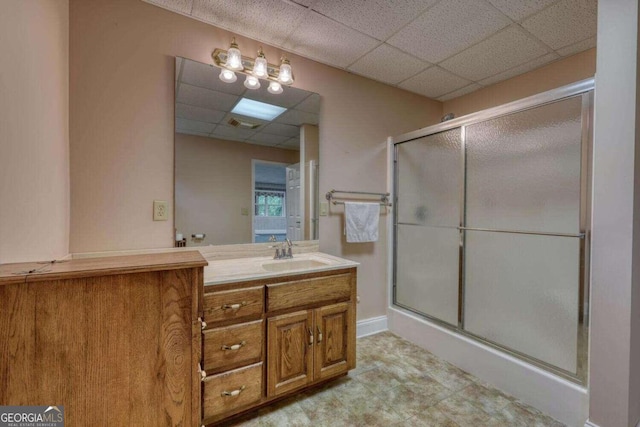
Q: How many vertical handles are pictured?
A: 2